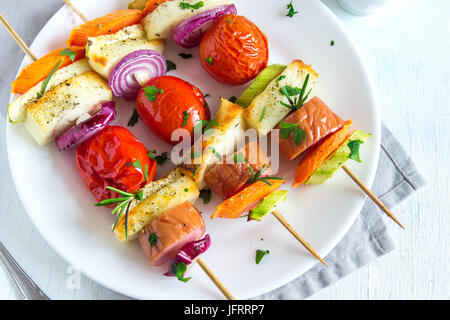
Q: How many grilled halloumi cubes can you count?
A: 6